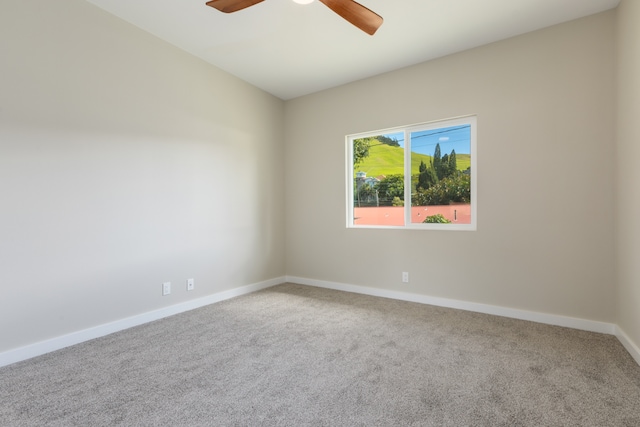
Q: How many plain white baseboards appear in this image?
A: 3